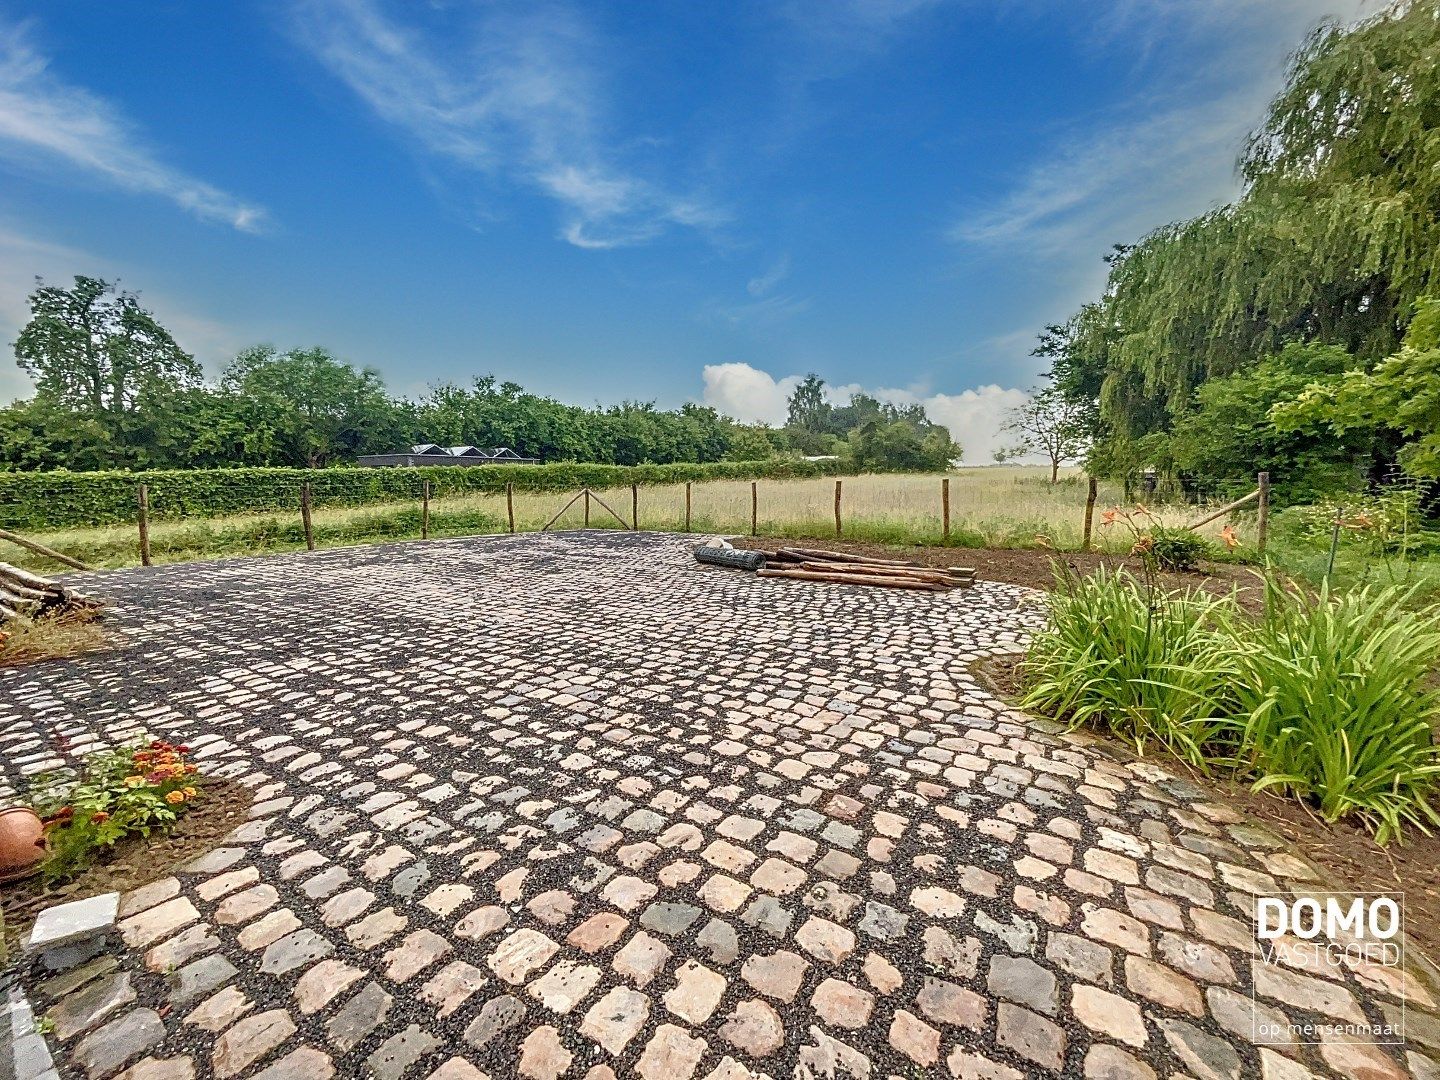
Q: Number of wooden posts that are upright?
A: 12